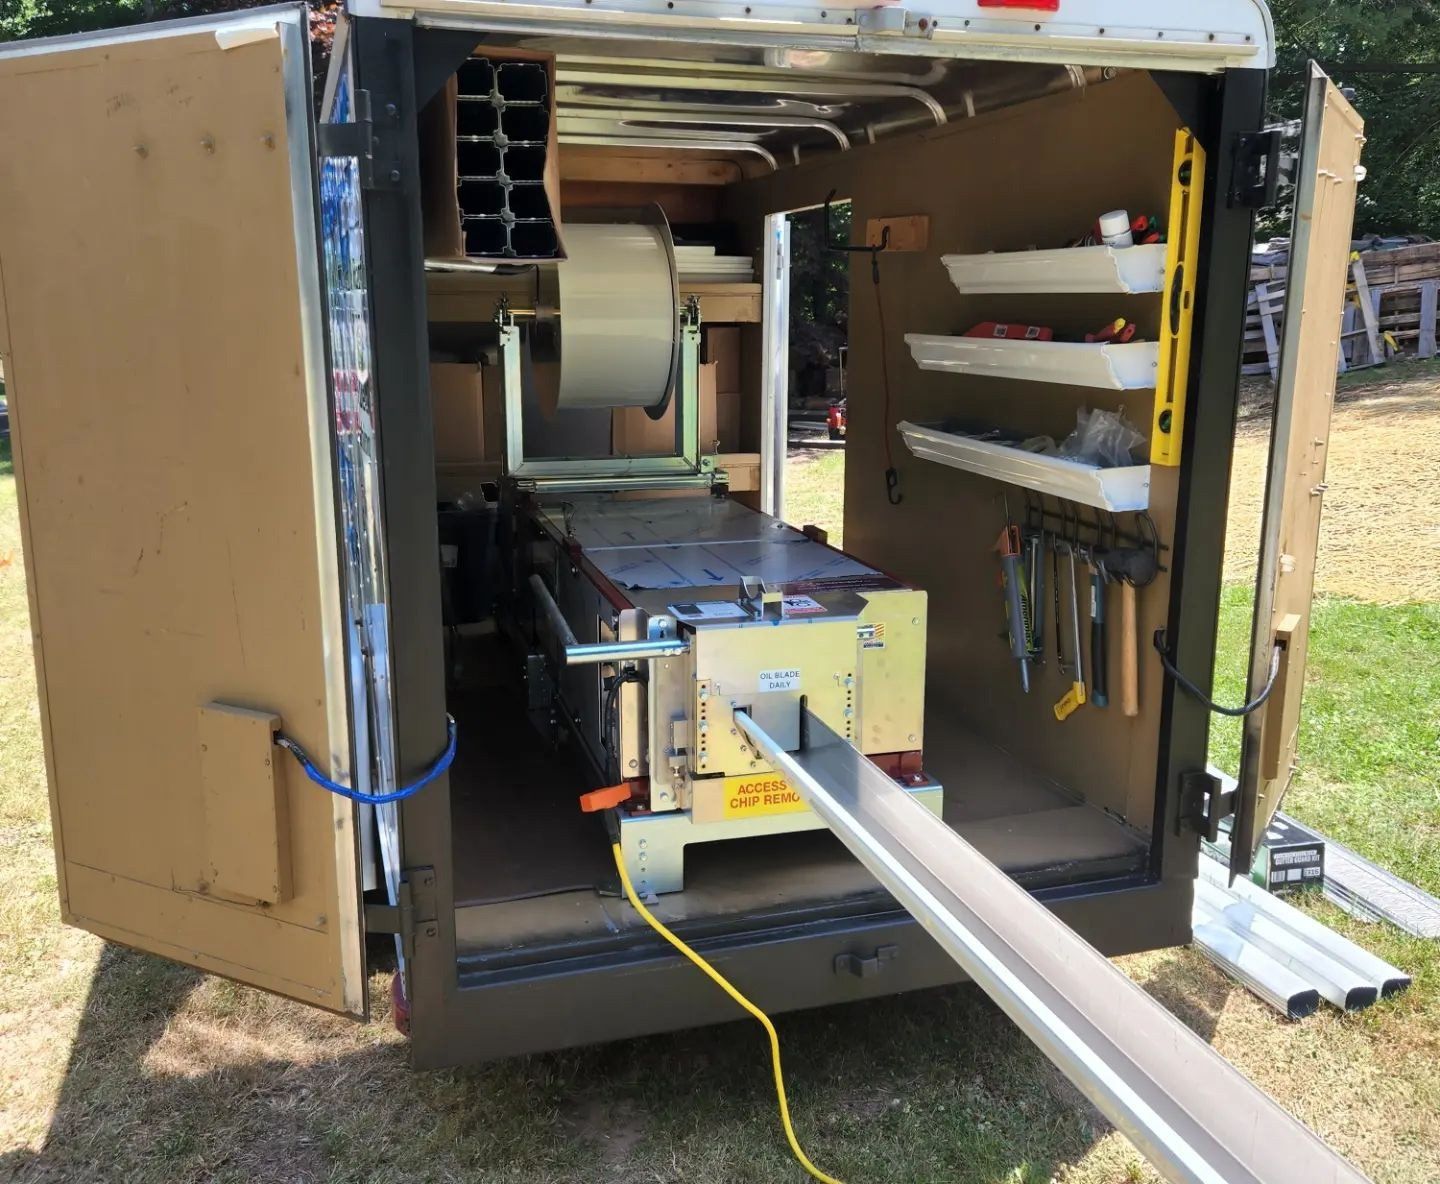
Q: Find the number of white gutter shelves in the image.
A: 3